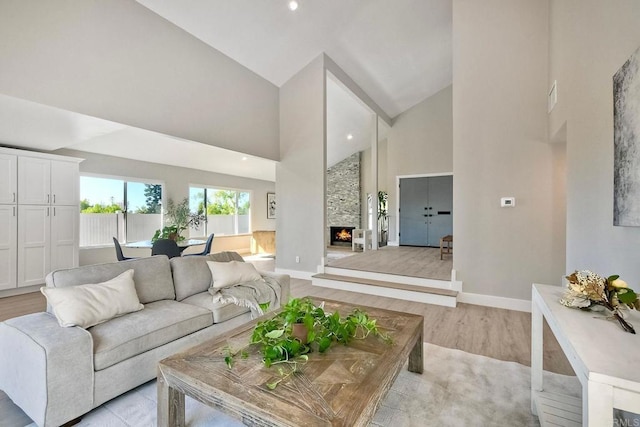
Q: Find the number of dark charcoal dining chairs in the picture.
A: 3